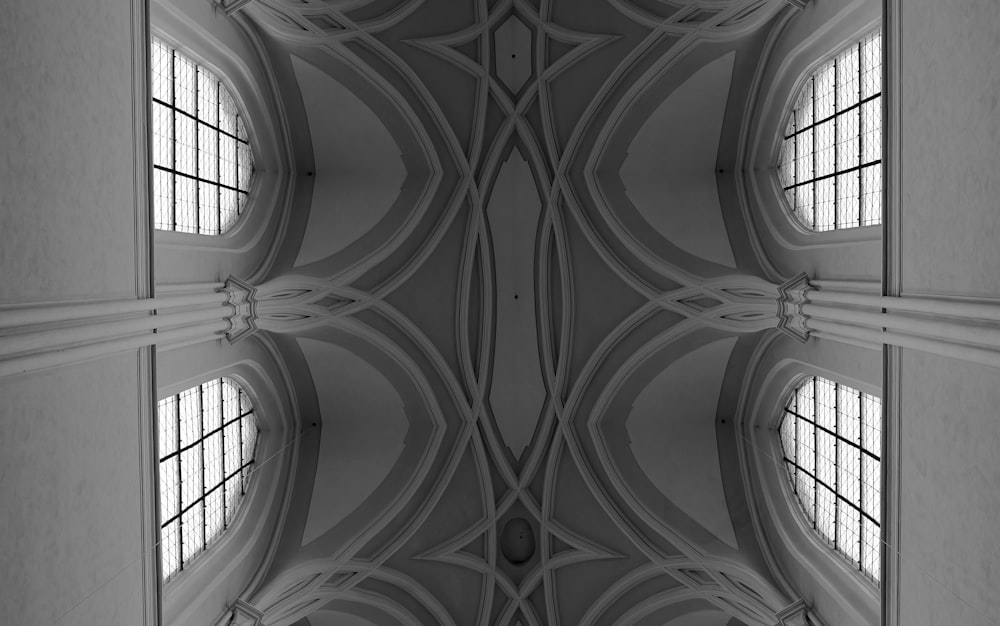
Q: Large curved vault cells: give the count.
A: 4